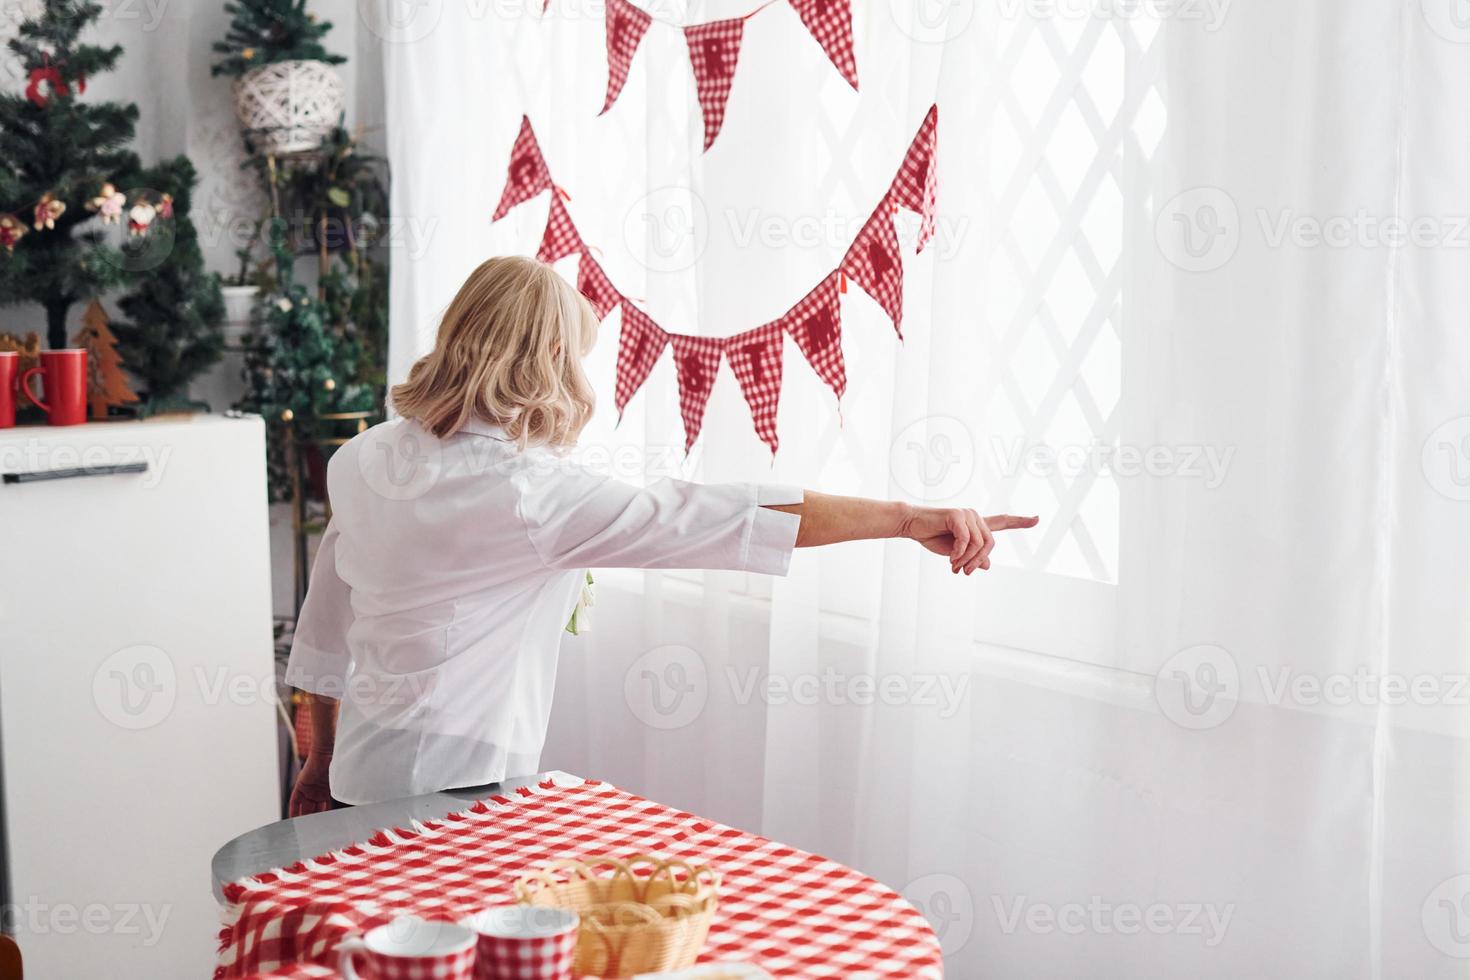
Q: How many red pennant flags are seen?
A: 12